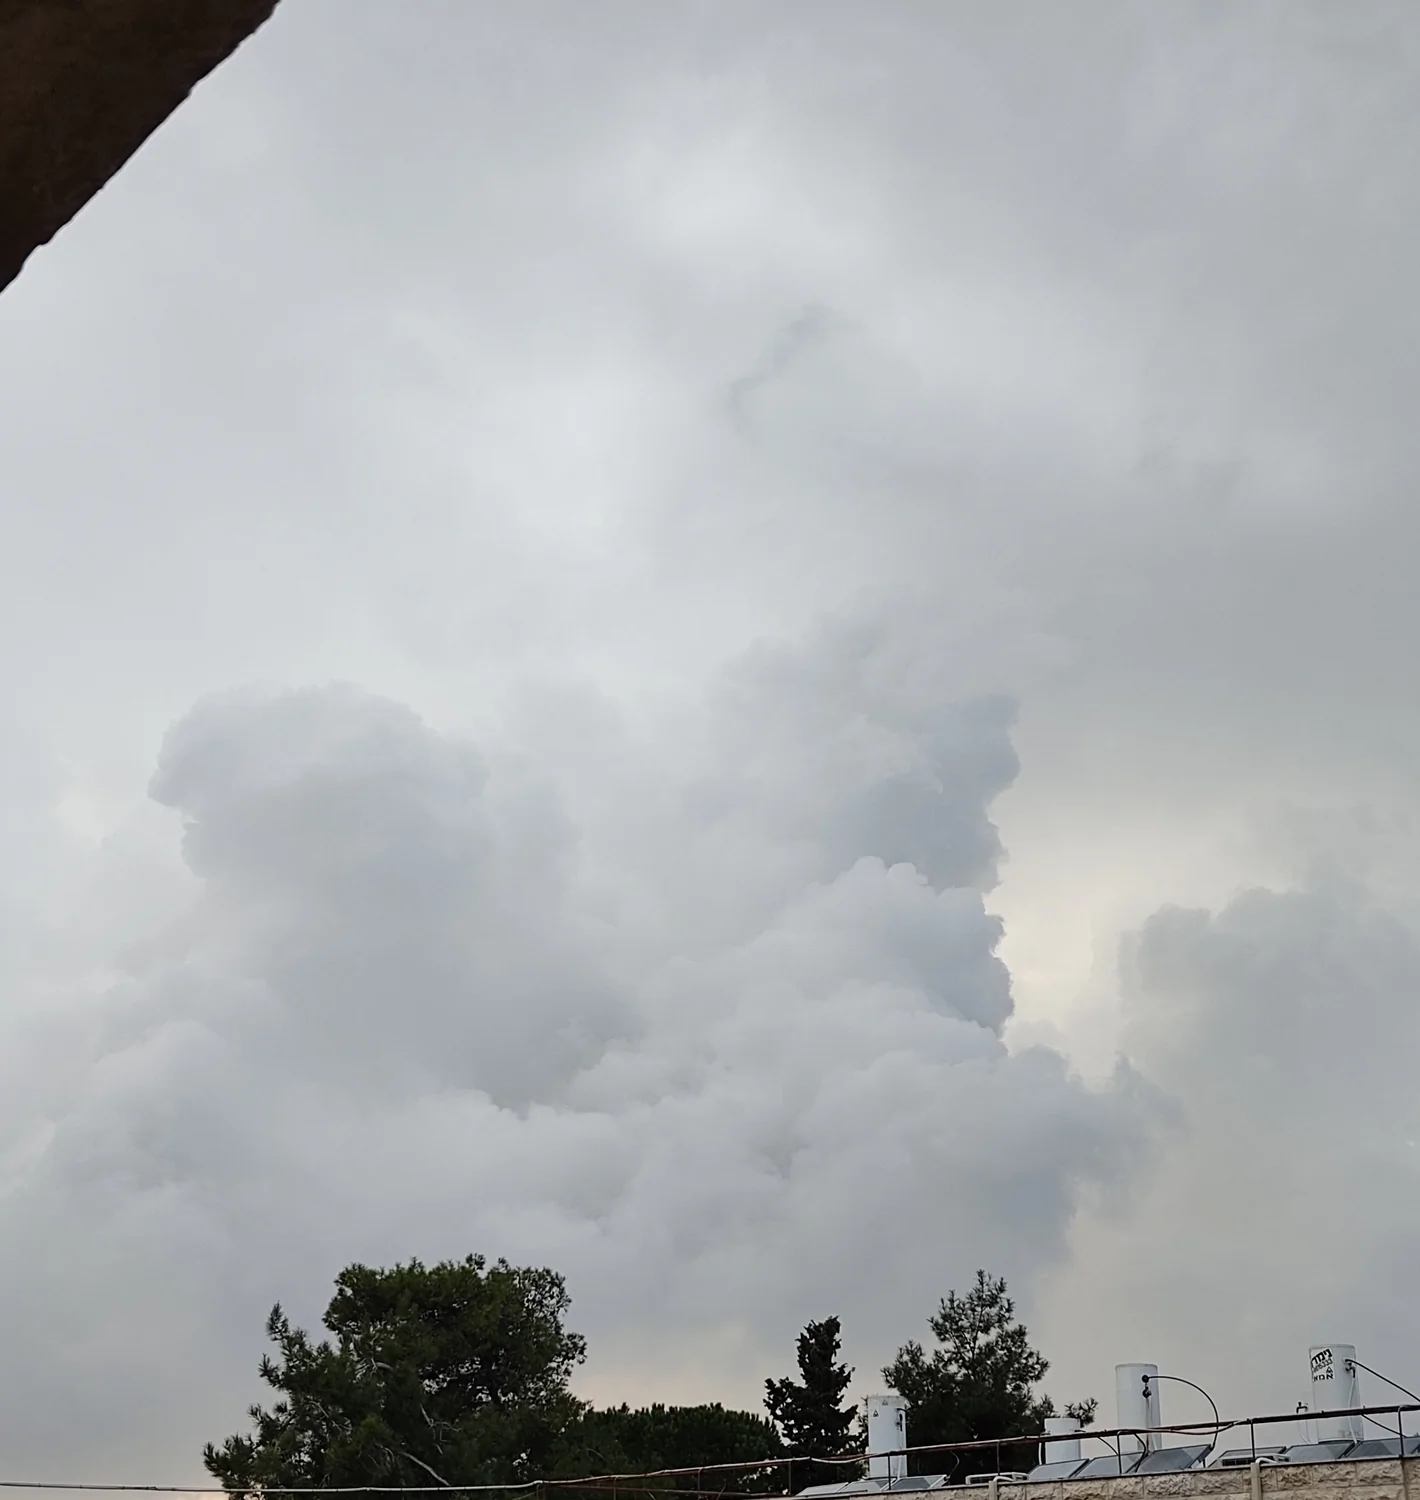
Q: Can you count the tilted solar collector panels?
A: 9